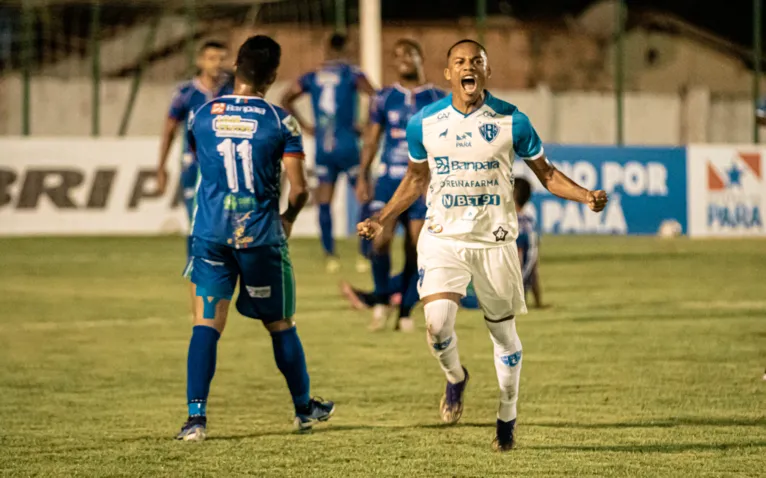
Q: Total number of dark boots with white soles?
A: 2